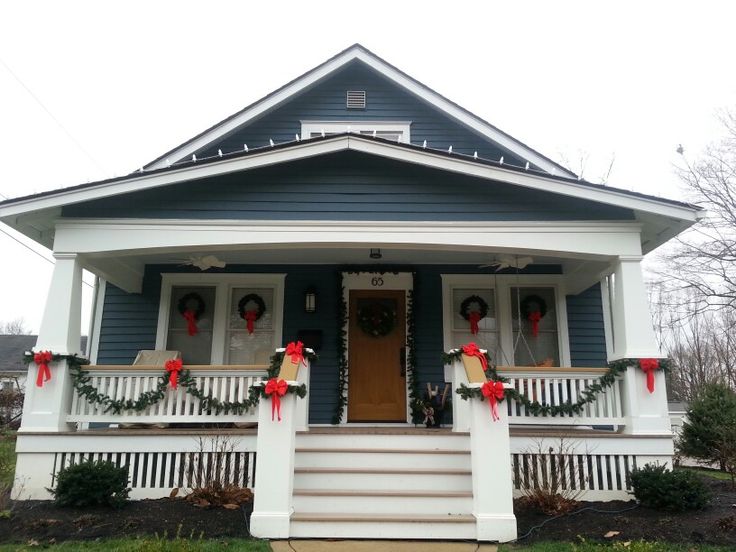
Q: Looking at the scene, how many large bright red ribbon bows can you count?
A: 11